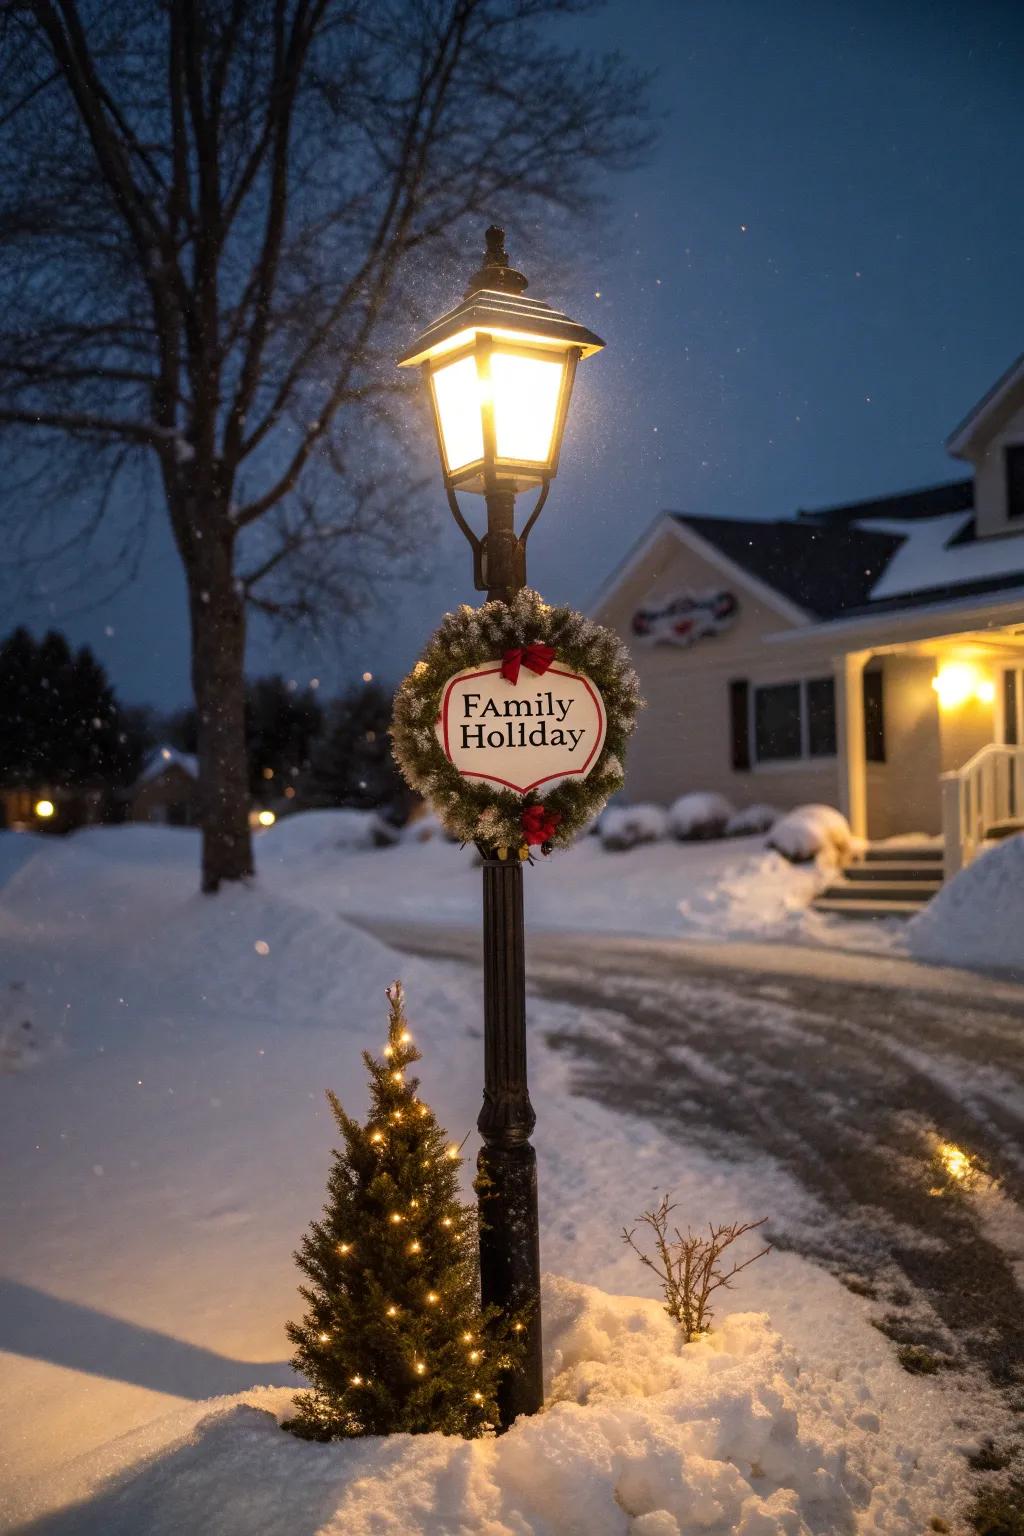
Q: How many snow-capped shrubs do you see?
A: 4